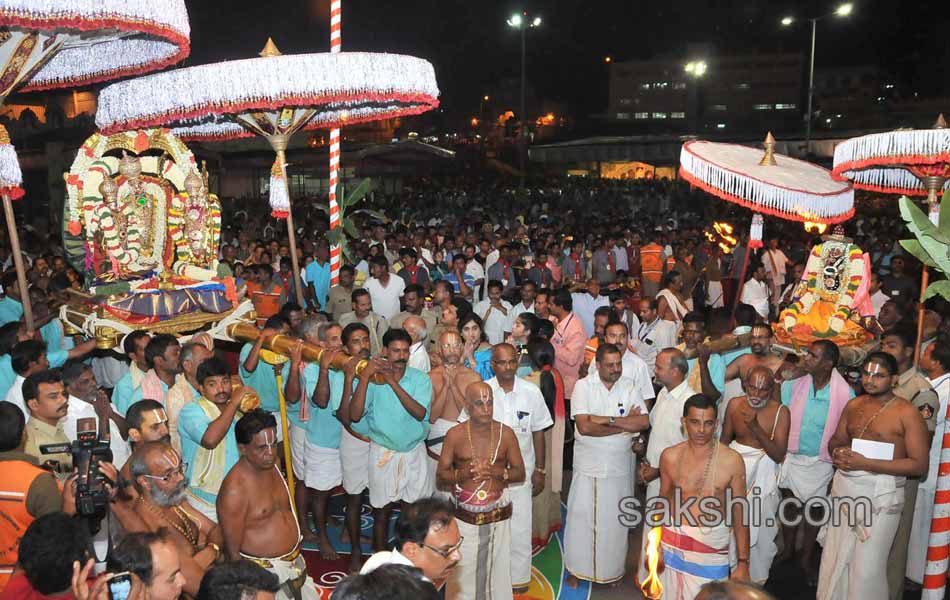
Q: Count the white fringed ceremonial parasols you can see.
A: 4